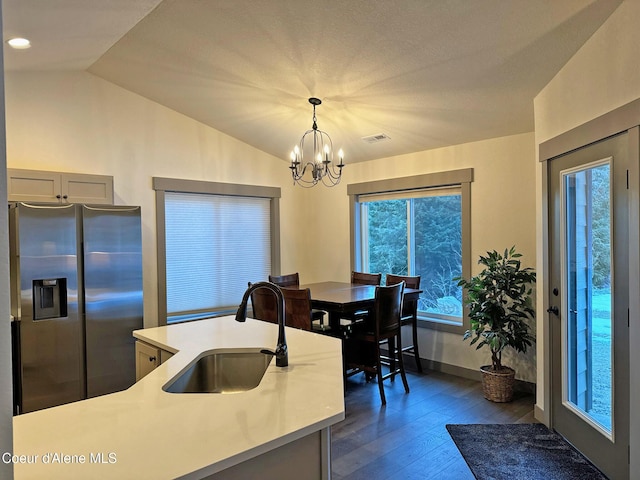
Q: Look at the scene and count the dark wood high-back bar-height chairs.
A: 6